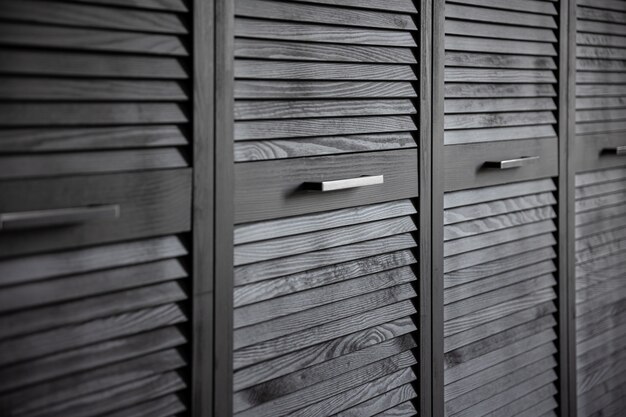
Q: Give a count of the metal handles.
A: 4